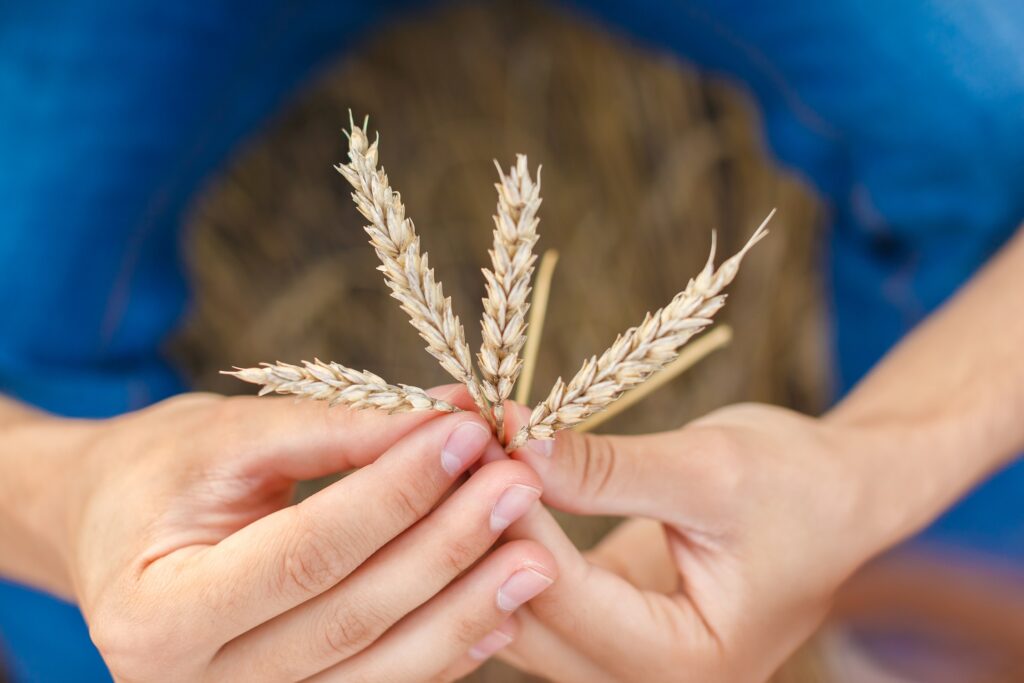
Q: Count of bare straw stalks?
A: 2